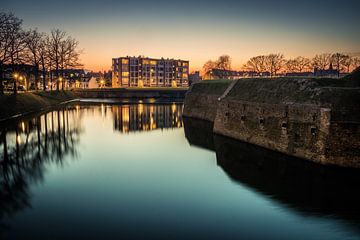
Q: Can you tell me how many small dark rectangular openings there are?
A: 5